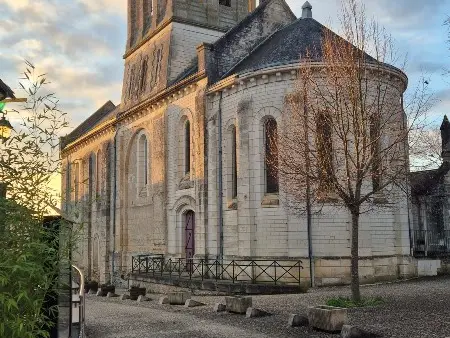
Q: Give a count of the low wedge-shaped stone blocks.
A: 11